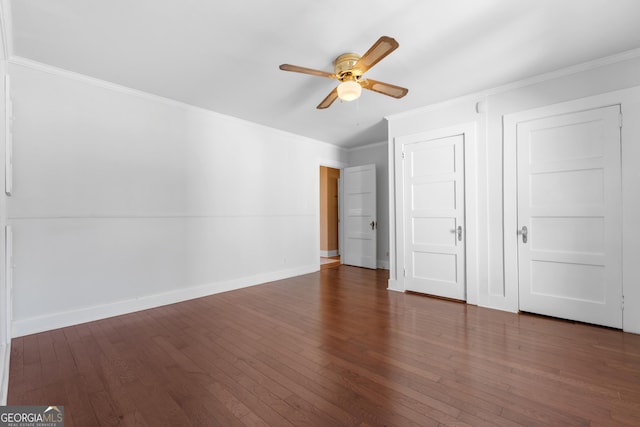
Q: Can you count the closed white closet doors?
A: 2